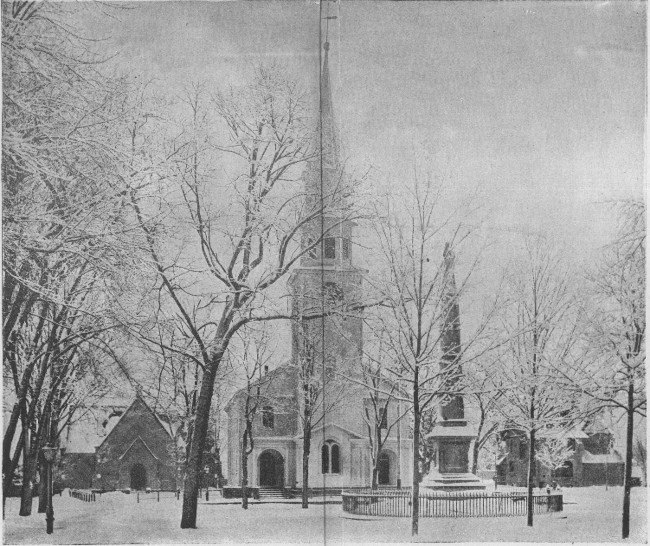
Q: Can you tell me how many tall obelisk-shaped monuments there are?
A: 1